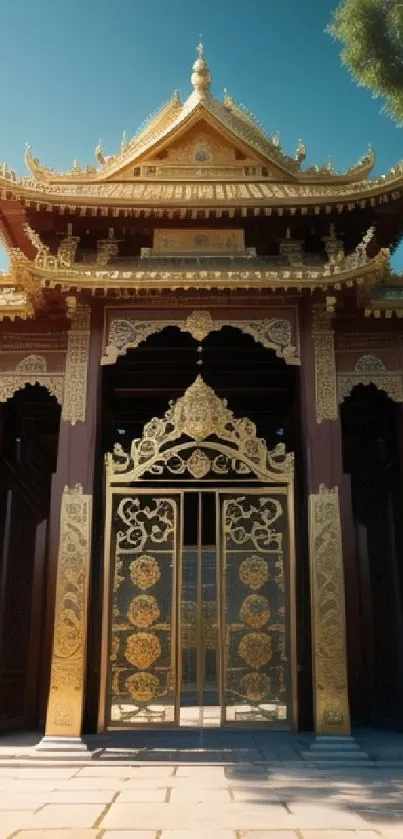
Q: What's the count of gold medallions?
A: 8